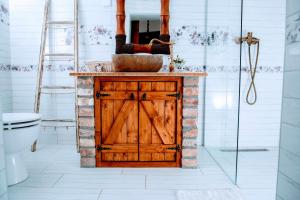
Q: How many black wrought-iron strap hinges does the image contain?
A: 4